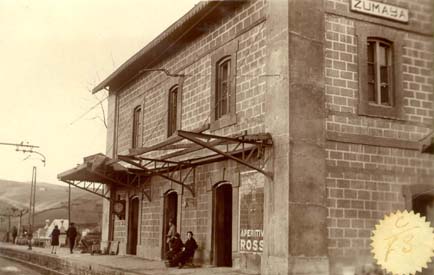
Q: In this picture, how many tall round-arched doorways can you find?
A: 3